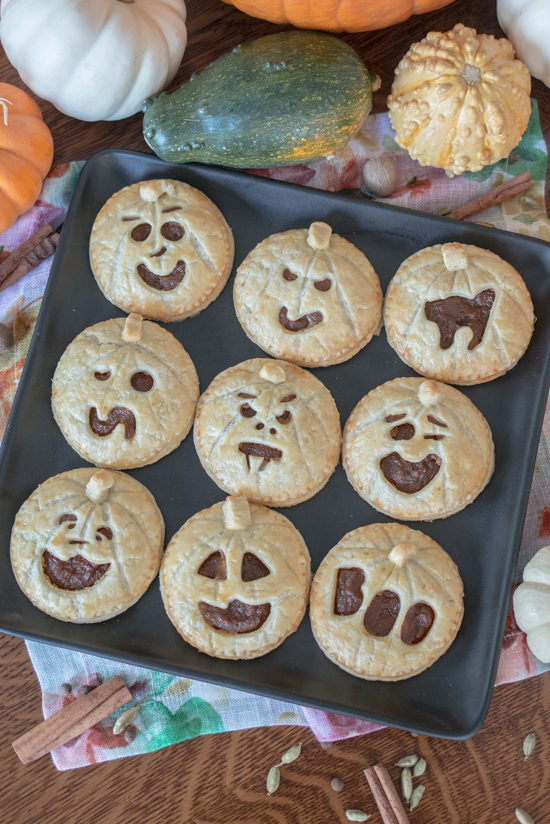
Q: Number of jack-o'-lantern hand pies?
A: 9